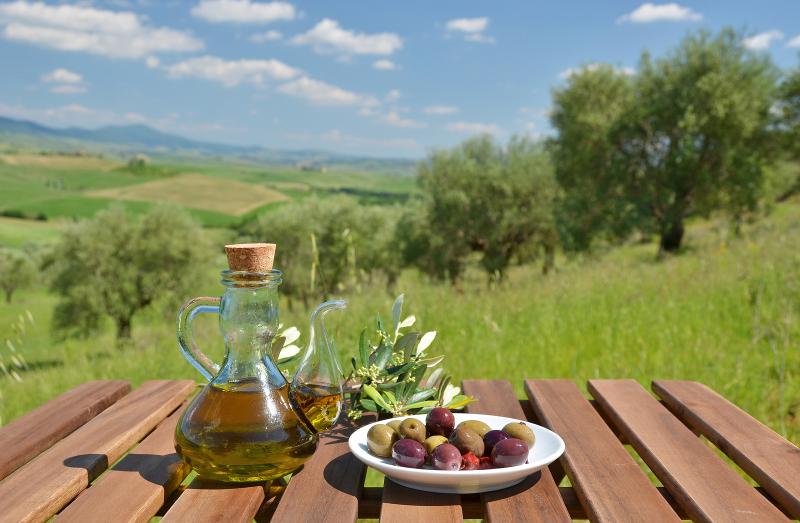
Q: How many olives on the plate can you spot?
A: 12